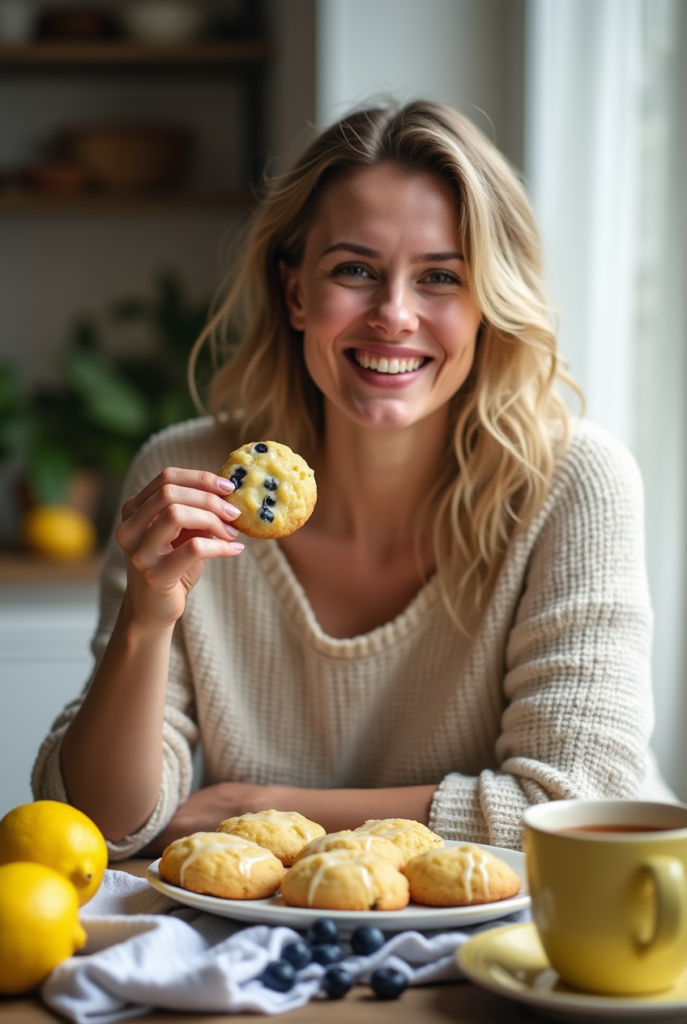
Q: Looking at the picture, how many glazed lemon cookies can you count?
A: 6